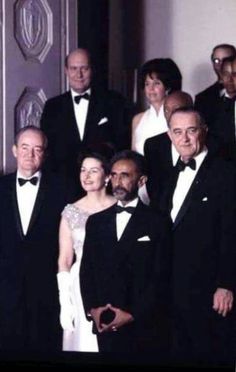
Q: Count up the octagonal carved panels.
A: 2